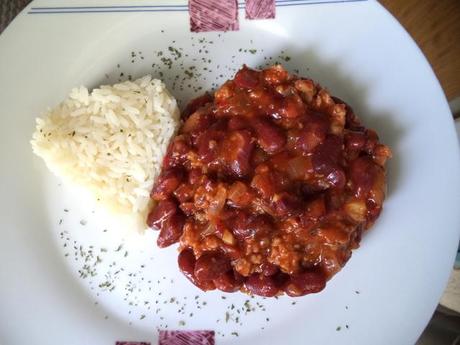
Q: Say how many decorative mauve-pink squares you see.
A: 4